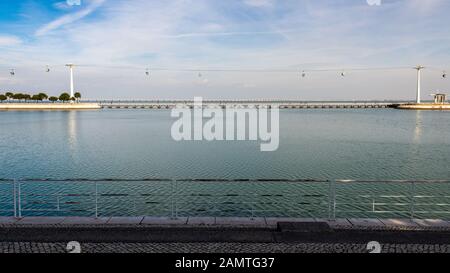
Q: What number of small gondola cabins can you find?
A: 7